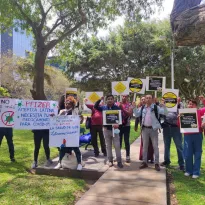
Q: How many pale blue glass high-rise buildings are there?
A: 1